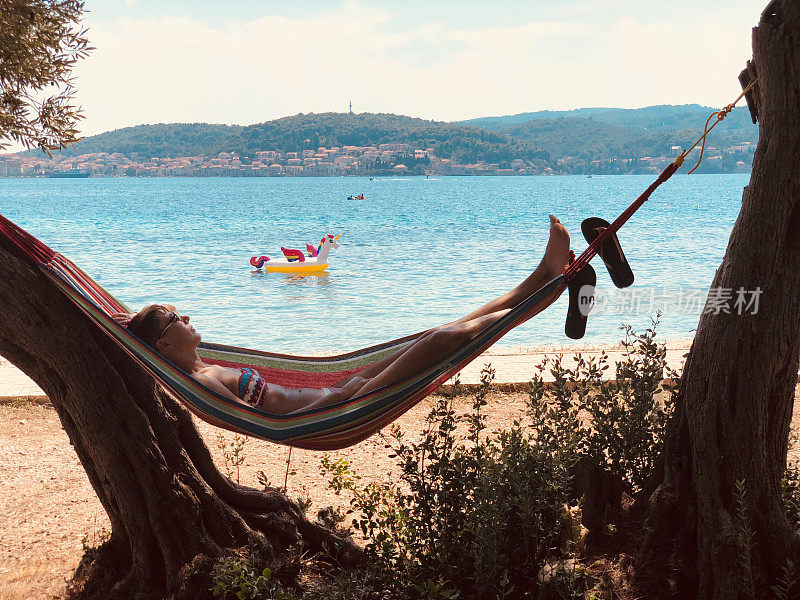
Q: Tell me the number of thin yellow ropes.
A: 1